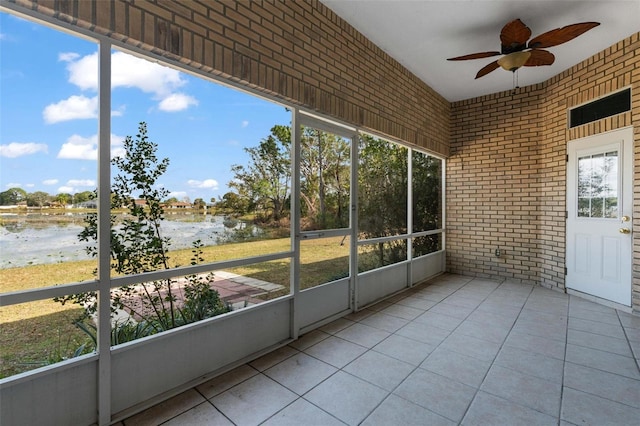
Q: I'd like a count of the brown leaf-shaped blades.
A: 5